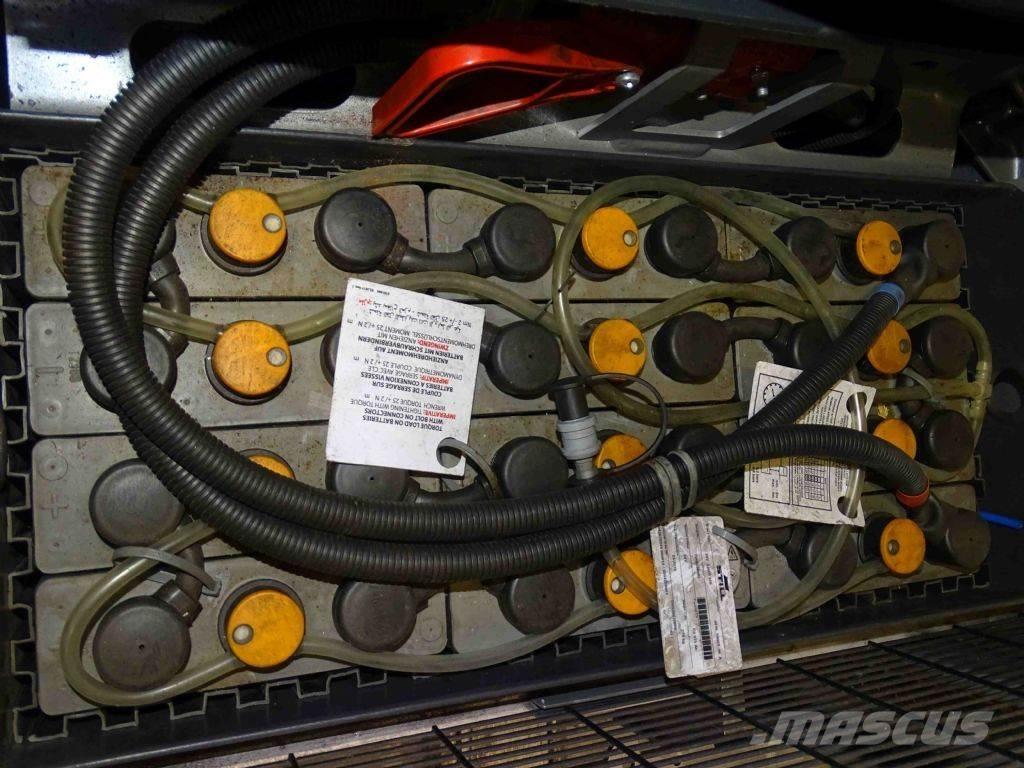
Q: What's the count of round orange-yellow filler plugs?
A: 12